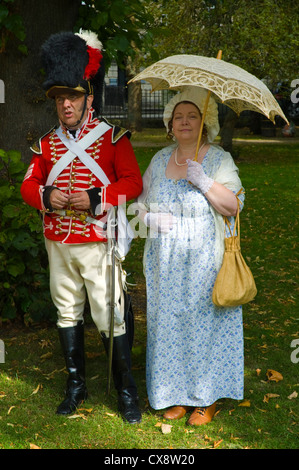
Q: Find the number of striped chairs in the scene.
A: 0